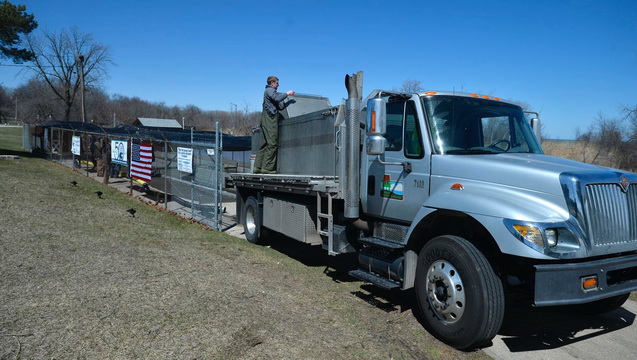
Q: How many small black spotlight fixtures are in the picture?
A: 3